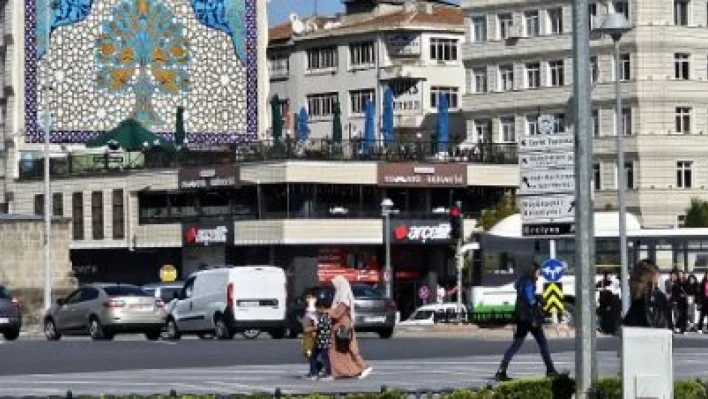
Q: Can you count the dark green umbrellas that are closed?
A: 3